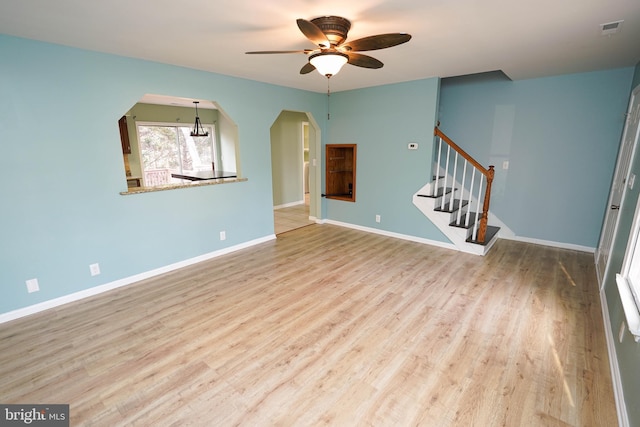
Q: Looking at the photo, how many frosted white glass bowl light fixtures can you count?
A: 1